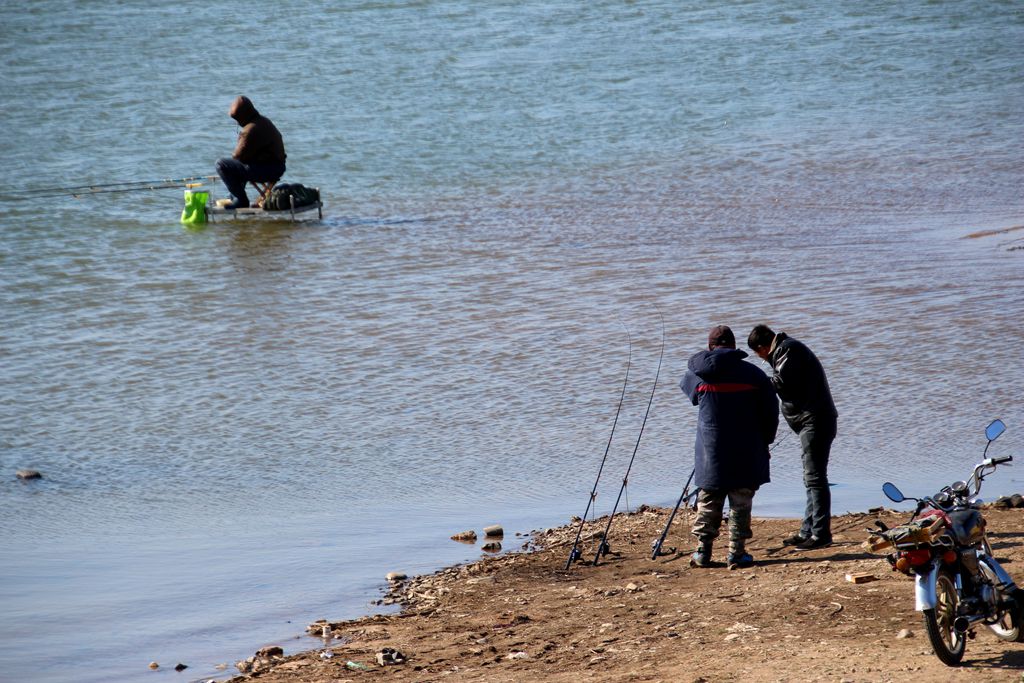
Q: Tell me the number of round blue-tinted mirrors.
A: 2